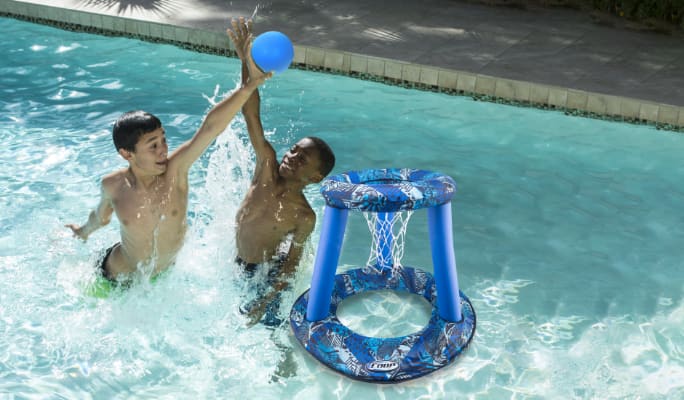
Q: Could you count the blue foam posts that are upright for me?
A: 3